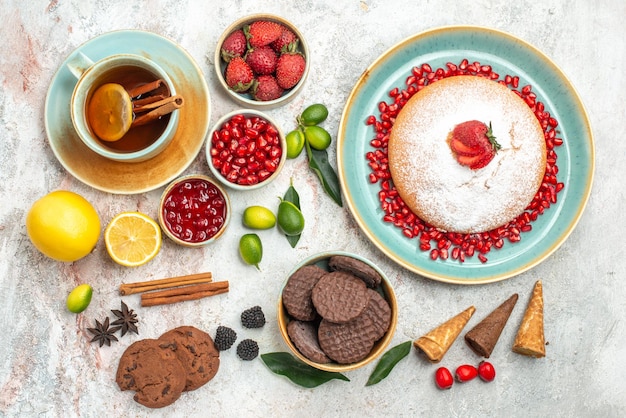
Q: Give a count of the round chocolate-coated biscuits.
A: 6